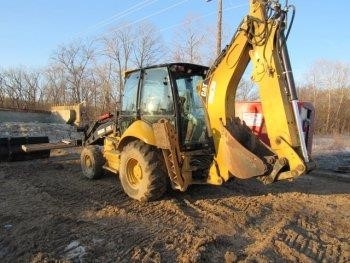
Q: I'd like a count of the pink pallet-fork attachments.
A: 0